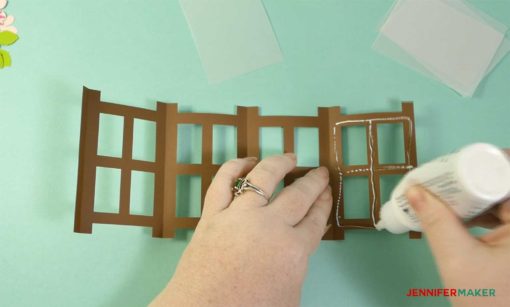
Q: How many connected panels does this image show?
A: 4